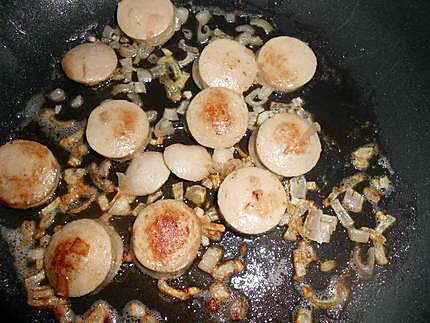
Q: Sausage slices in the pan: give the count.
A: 13